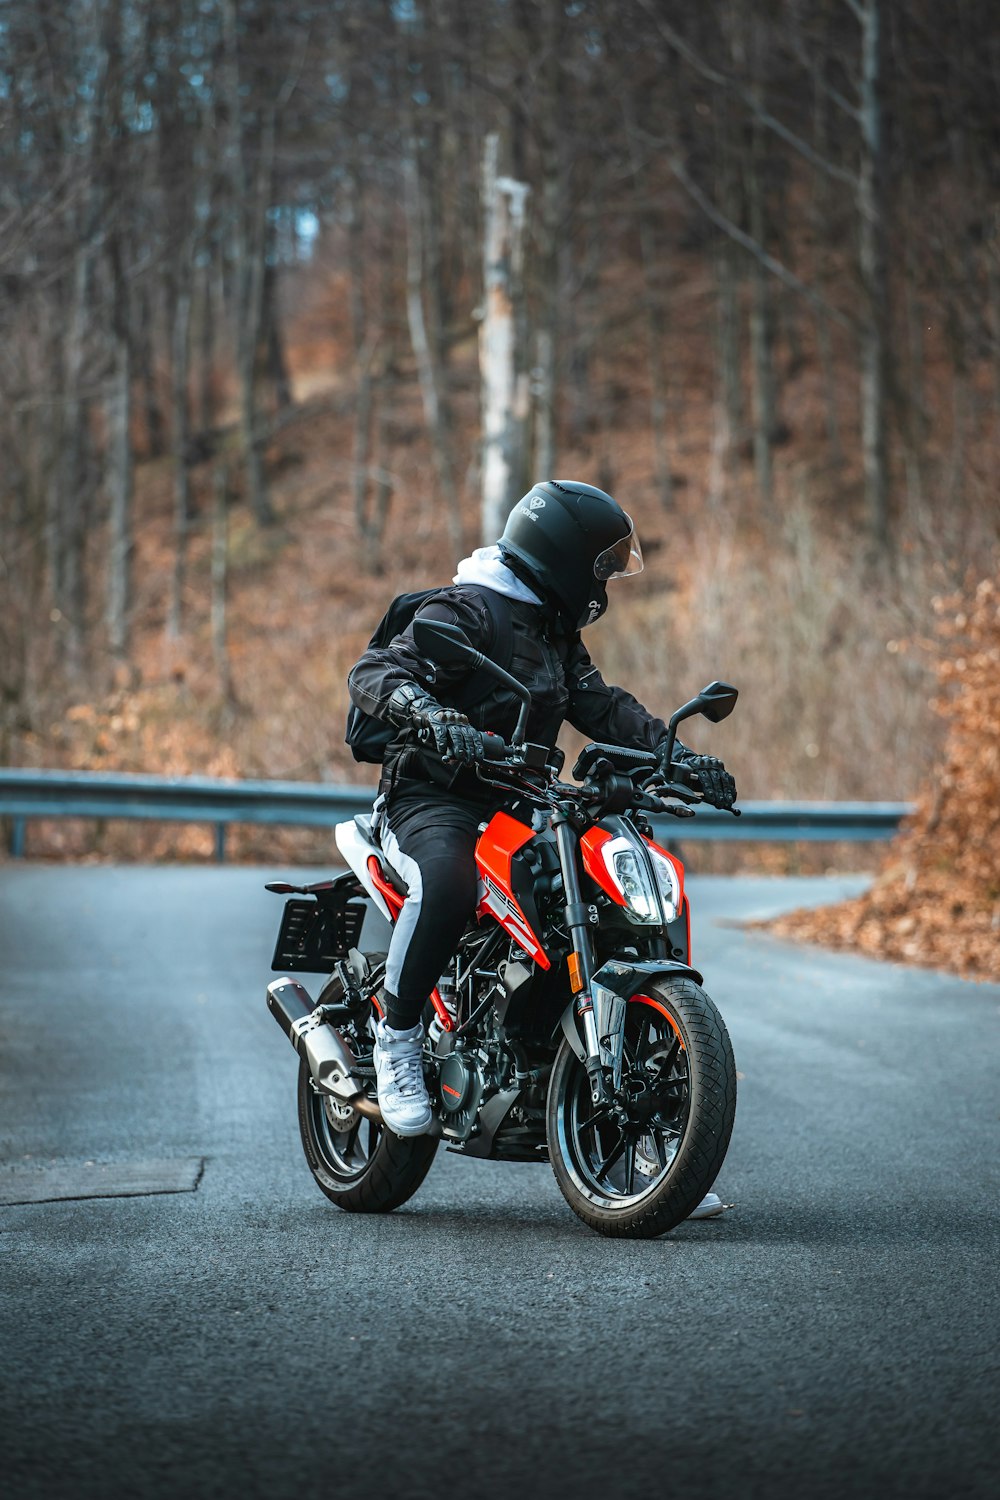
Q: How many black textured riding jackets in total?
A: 1